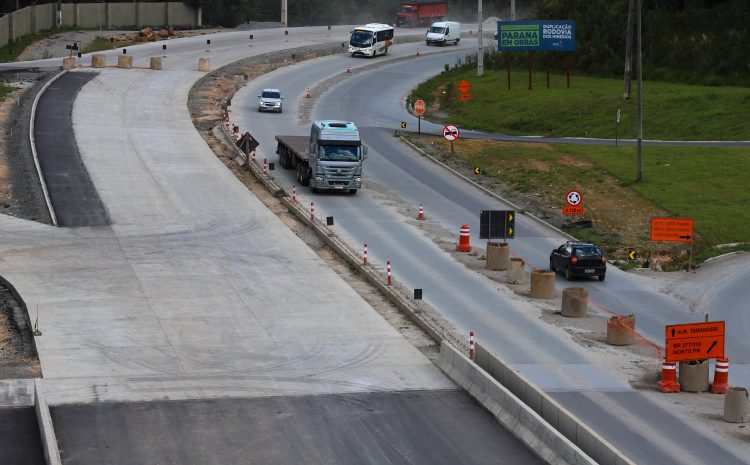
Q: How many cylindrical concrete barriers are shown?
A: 12